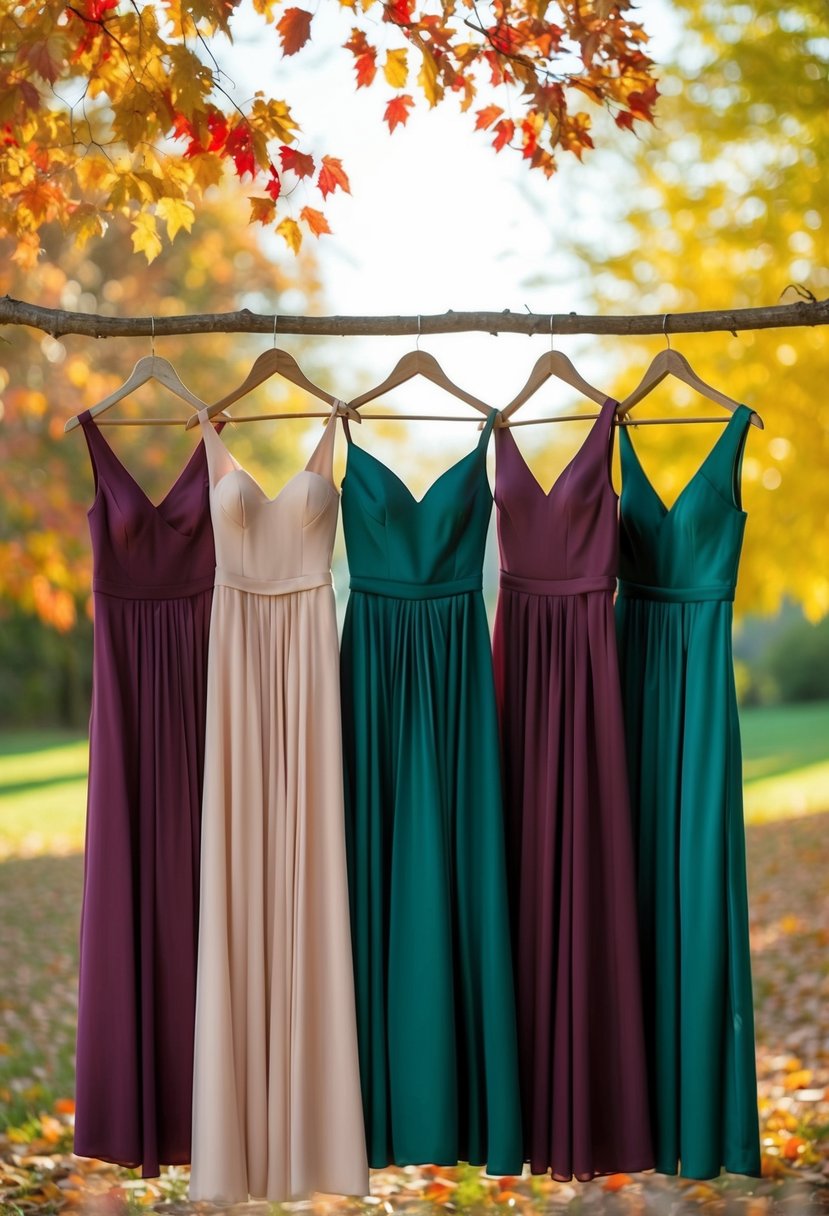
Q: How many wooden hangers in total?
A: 5